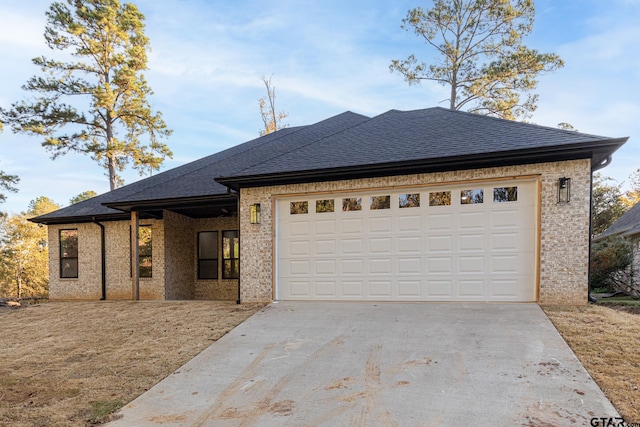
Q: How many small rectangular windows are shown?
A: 8